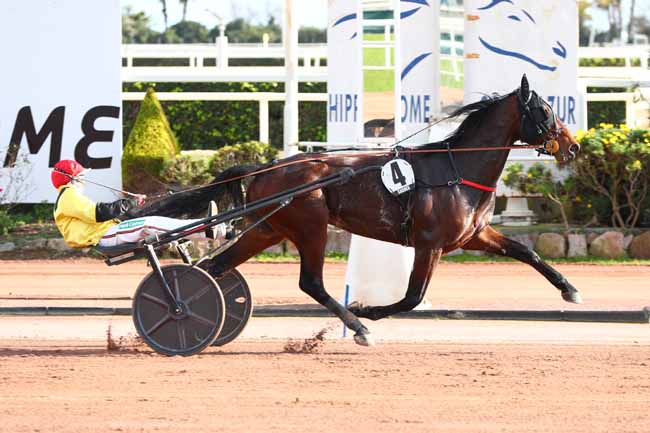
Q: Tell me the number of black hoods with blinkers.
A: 1